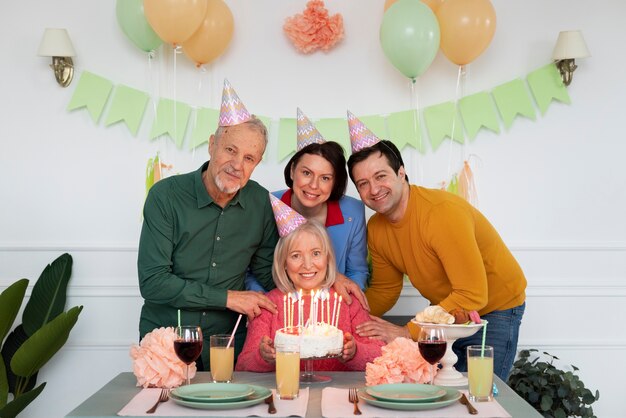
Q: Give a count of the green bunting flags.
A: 13